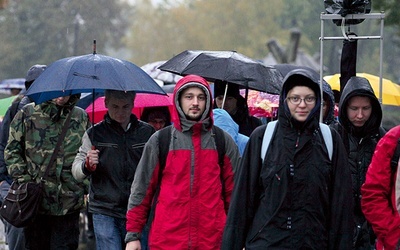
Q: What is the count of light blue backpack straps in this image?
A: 2